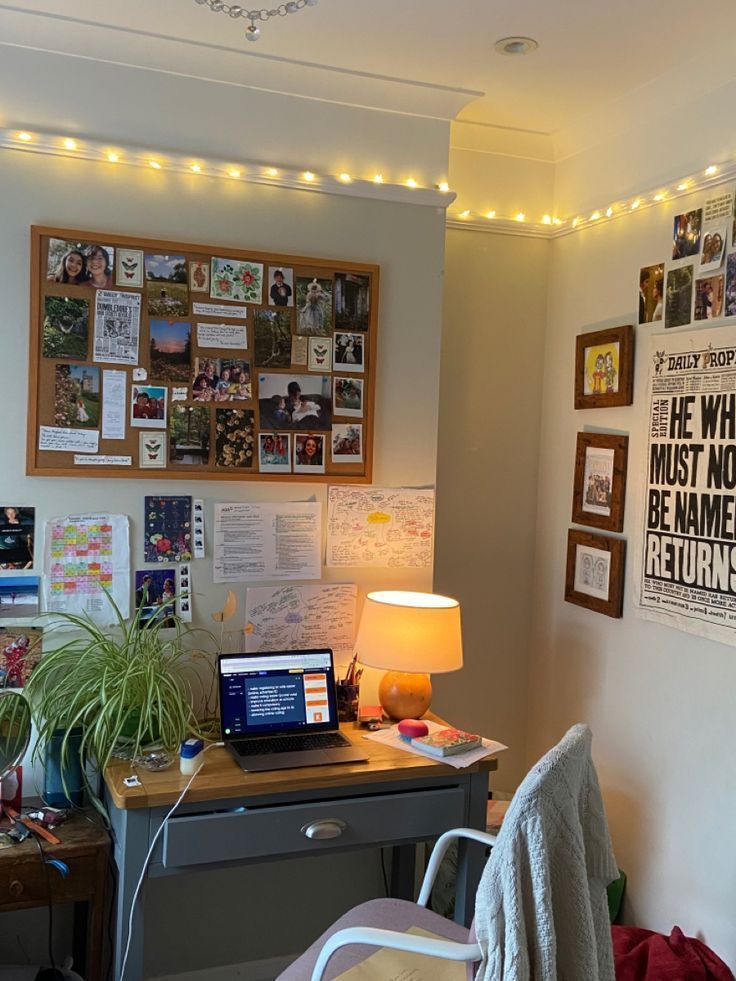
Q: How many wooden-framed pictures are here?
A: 3